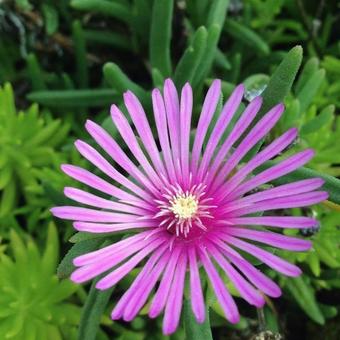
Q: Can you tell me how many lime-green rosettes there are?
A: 2